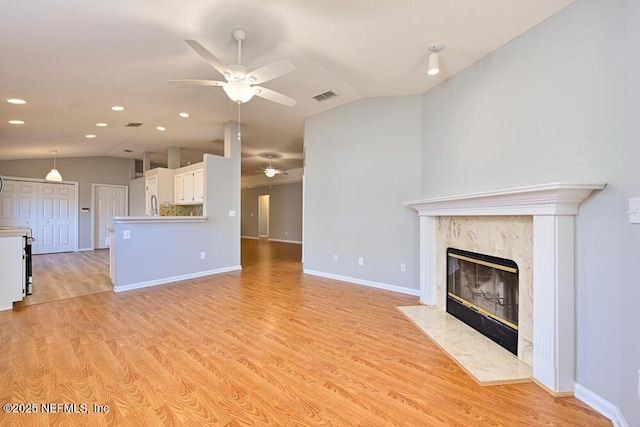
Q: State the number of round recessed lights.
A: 7